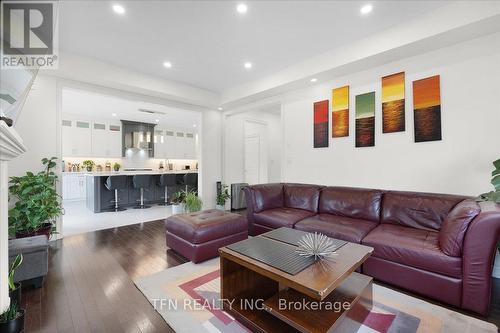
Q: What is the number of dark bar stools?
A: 4